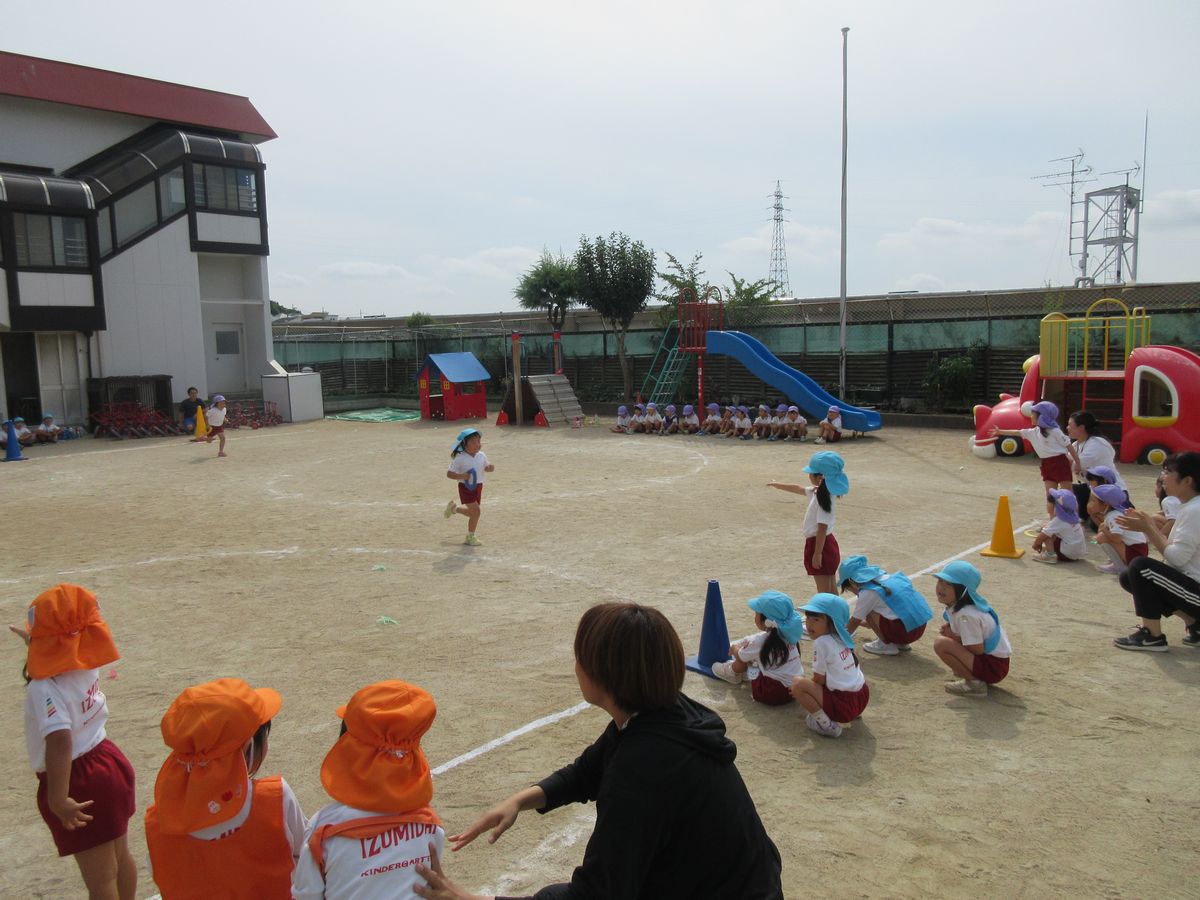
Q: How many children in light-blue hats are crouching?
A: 4